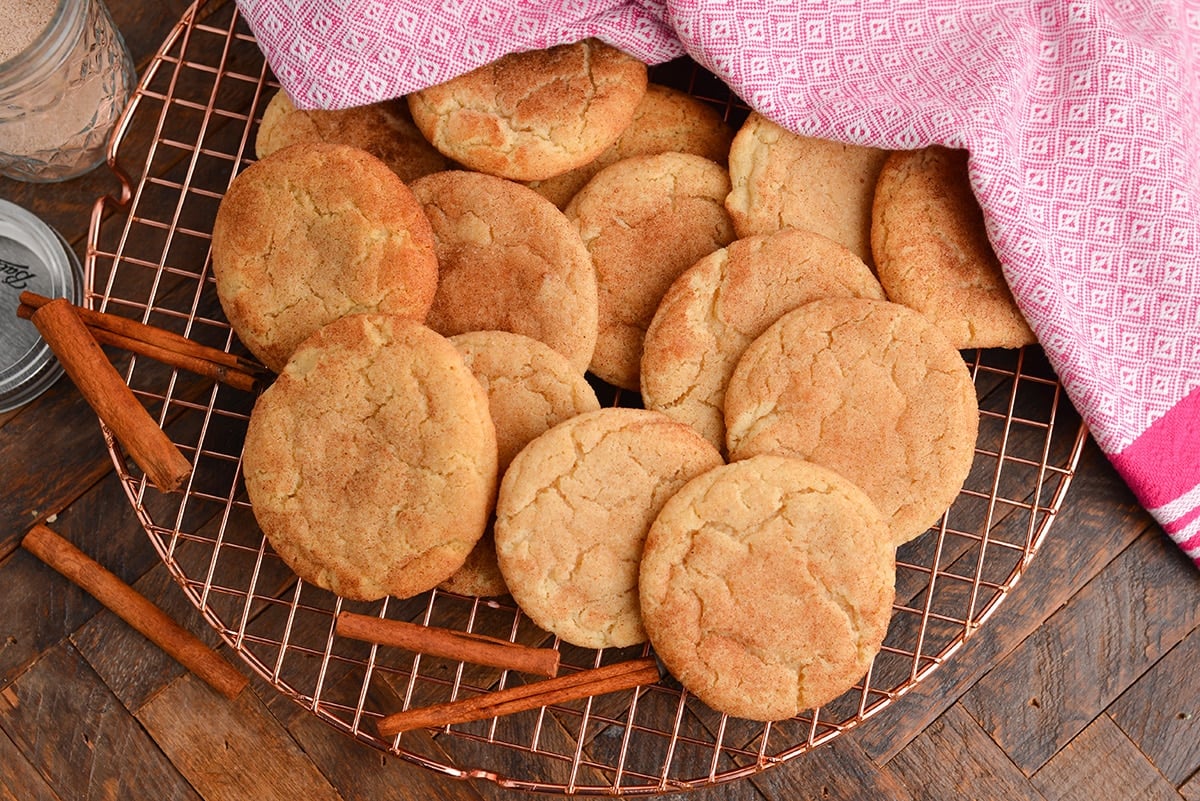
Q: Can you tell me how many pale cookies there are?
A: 14